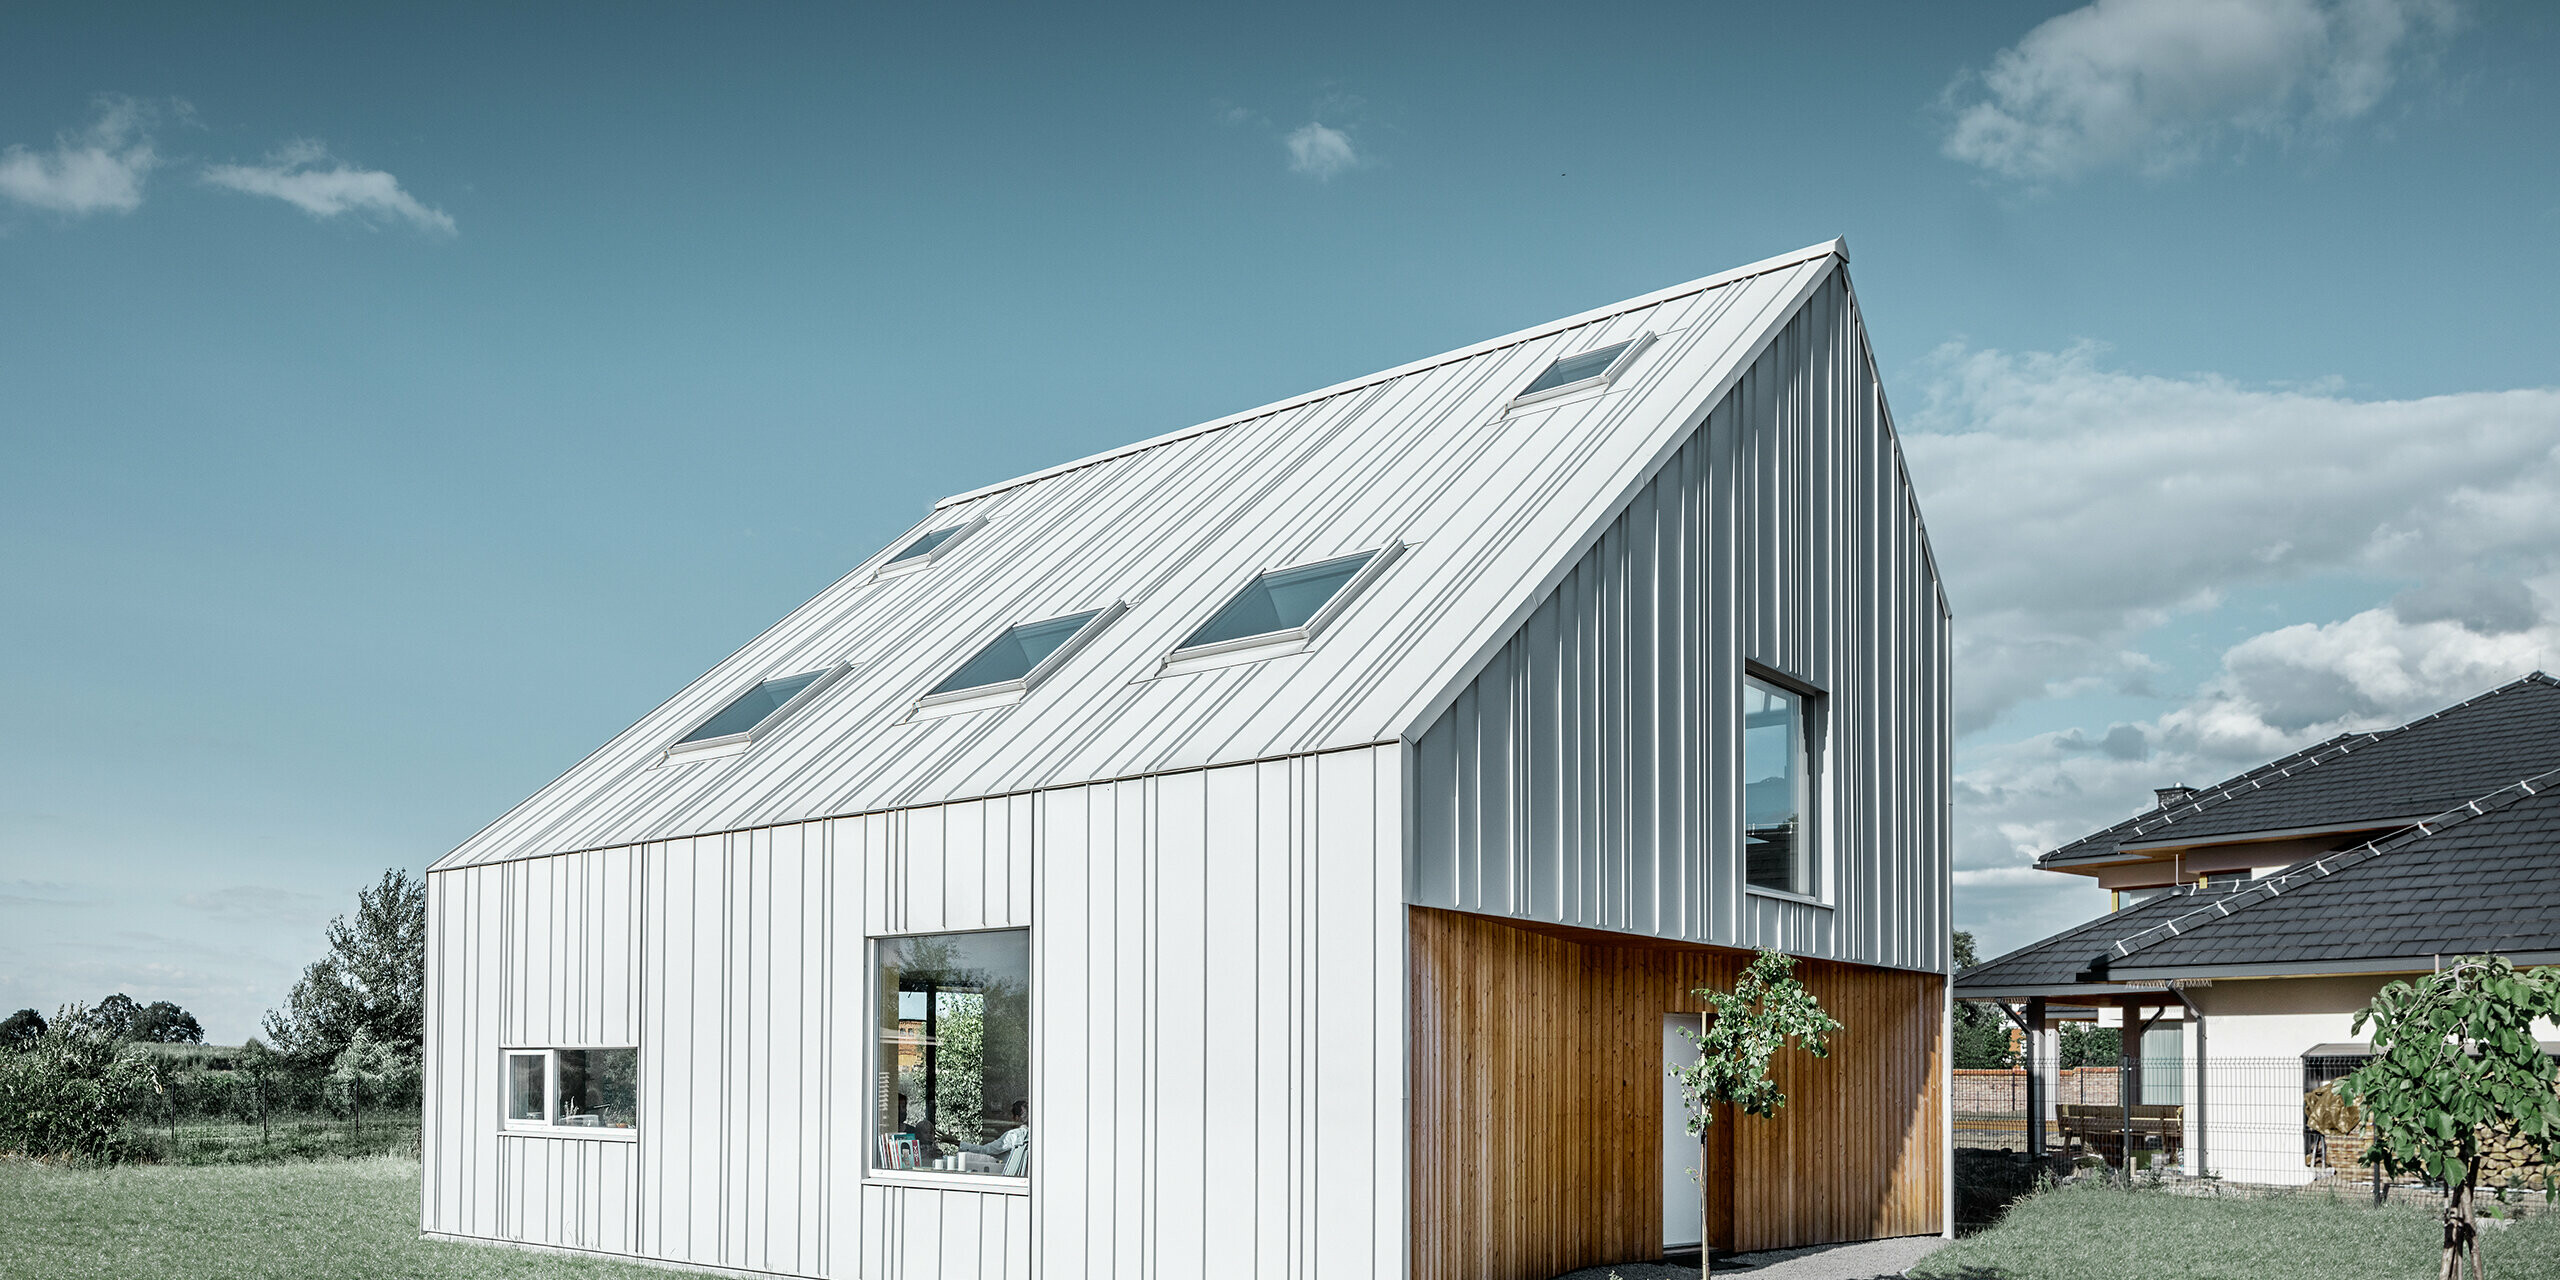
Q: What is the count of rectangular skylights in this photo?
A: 5